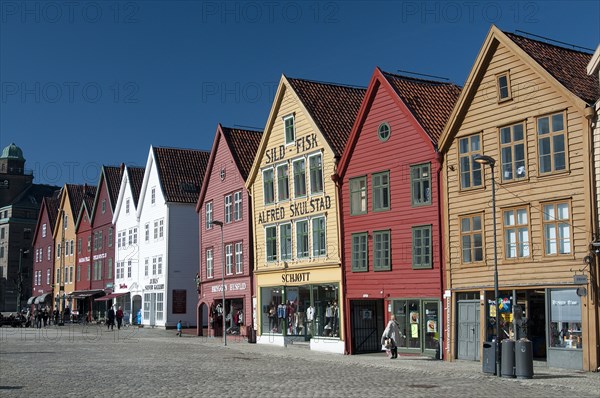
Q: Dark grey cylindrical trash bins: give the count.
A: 2